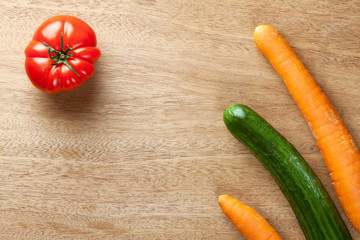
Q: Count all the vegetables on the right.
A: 3